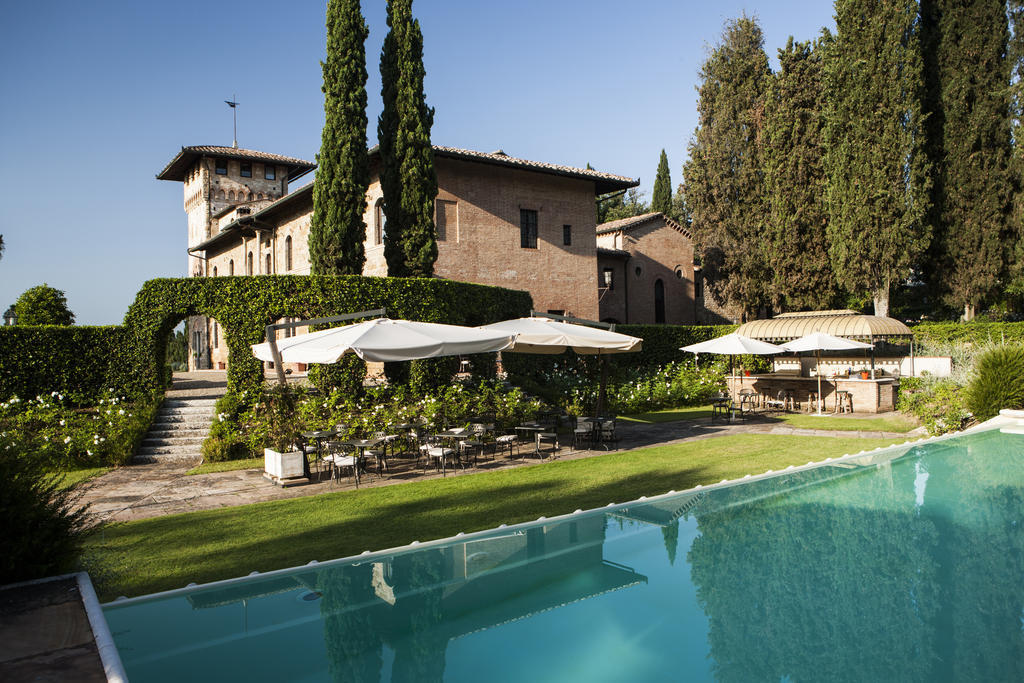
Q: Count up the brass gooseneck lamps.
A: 0